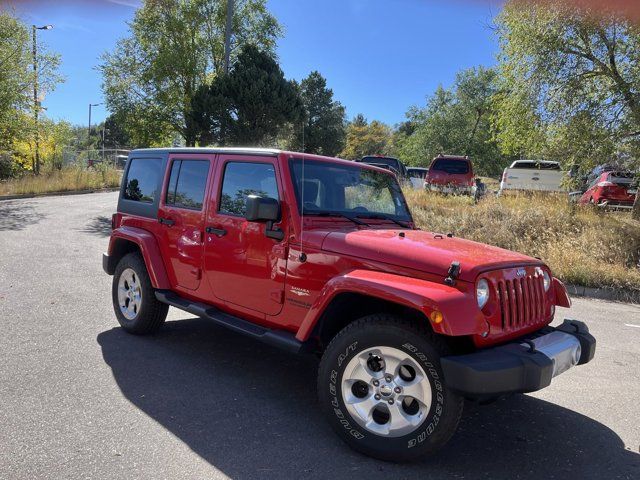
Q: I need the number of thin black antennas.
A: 1